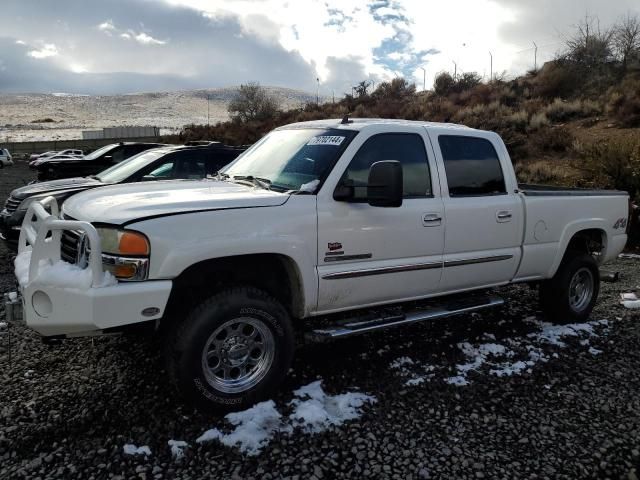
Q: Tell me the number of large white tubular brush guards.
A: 1